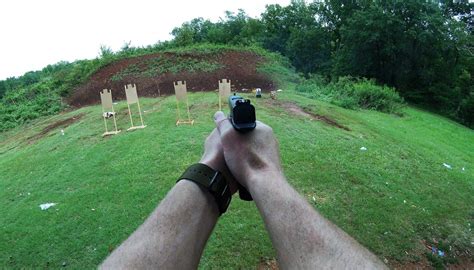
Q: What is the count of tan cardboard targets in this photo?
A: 4